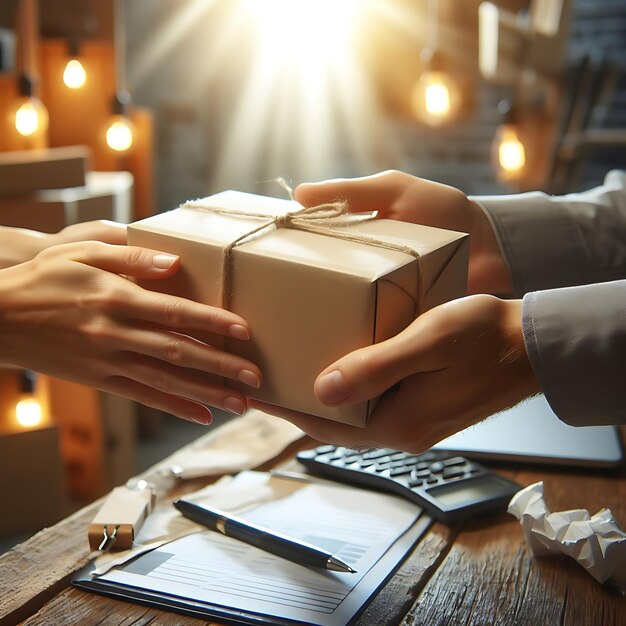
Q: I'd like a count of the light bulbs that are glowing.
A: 6